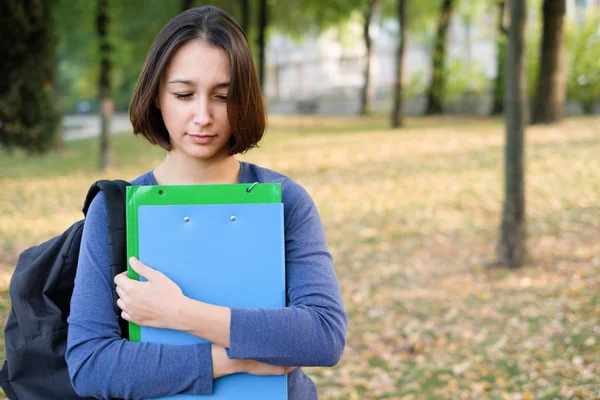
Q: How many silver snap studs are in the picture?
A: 2